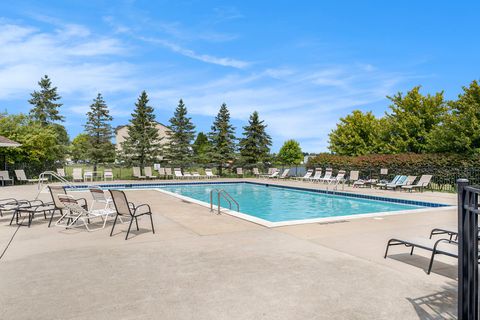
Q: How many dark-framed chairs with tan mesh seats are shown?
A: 2